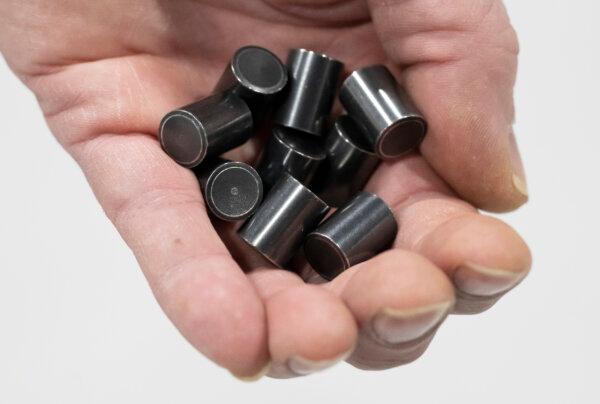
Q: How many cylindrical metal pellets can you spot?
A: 9